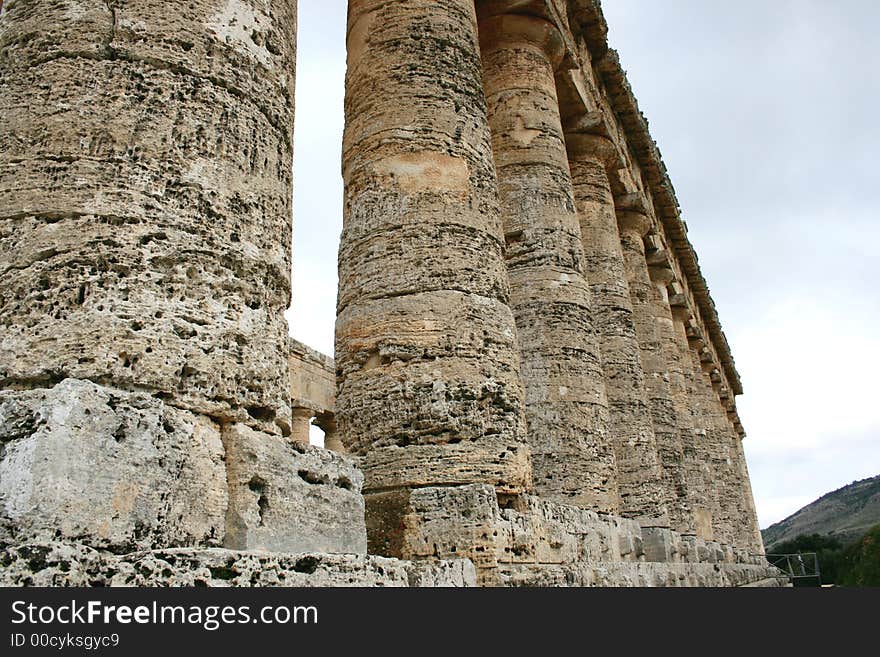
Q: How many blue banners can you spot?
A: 0